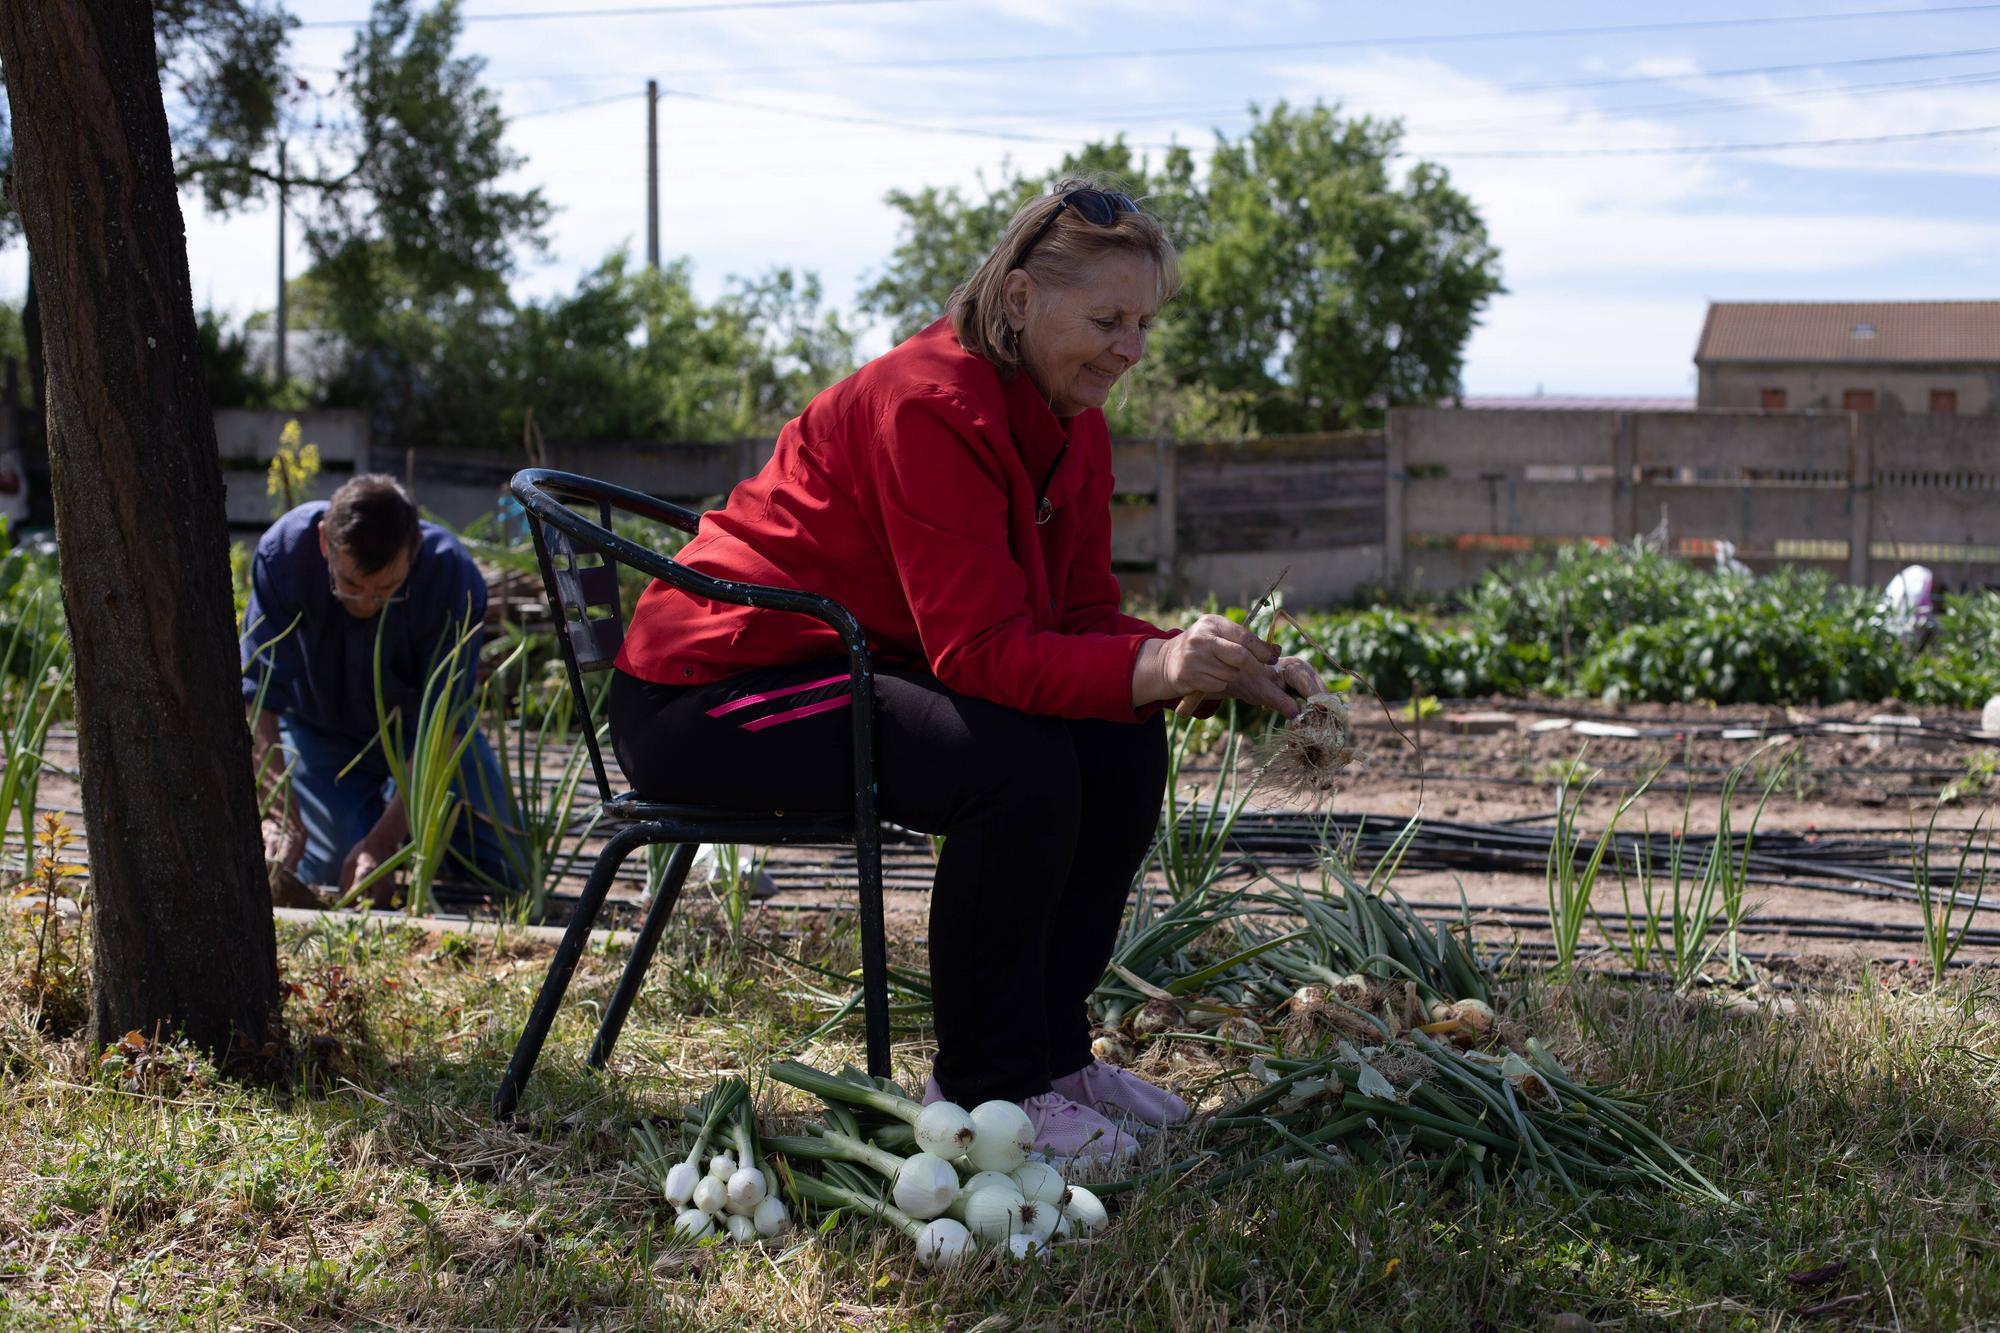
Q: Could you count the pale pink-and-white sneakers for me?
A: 2